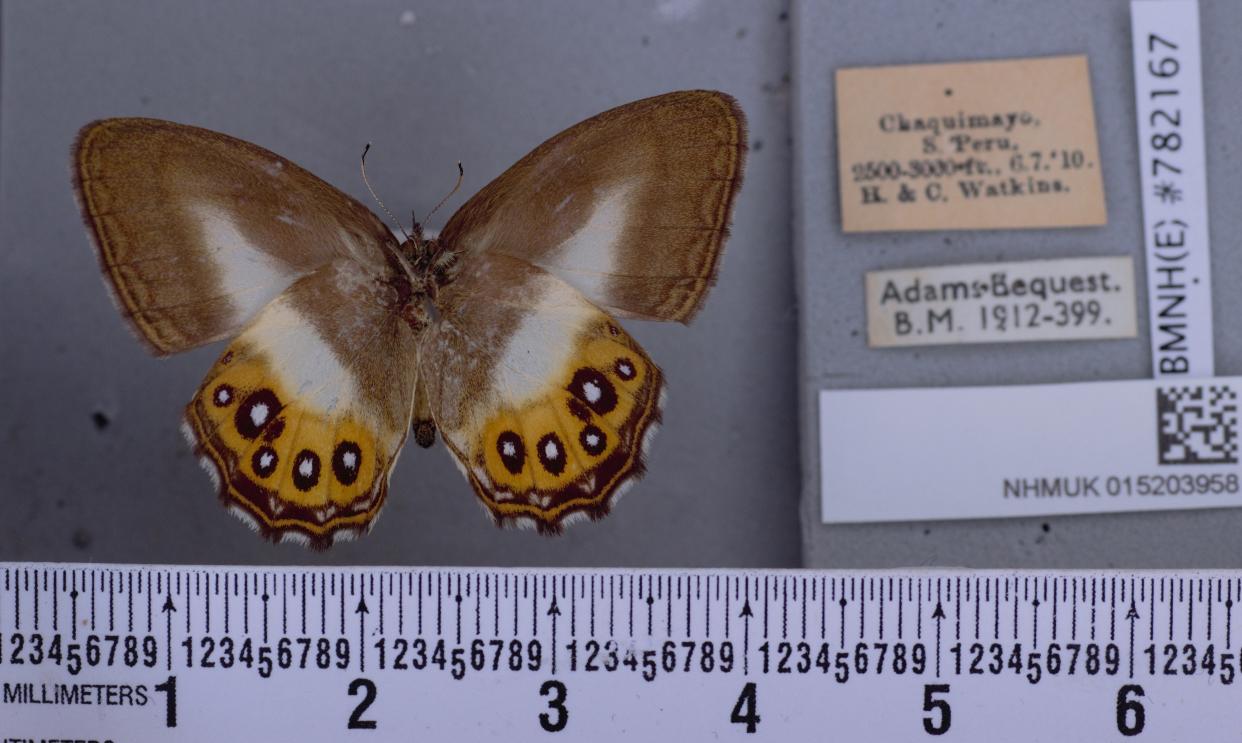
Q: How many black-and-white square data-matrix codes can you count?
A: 1